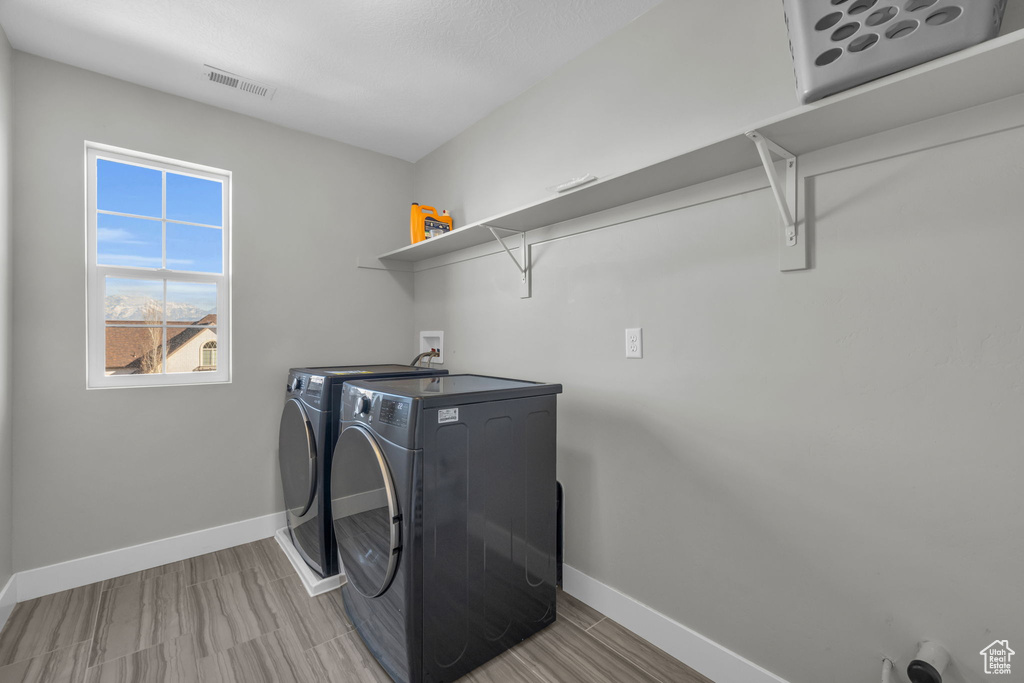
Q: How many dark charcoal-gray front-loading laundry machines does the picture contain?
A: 2